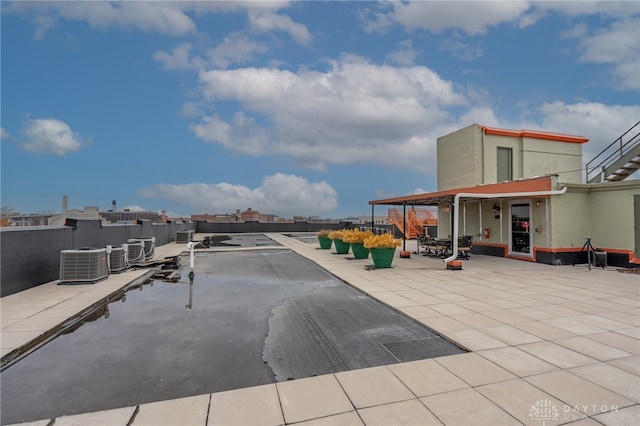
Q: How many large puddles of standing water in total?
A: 1